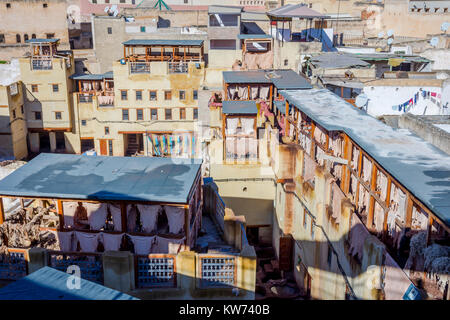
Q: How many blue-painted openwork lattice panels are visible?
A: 4